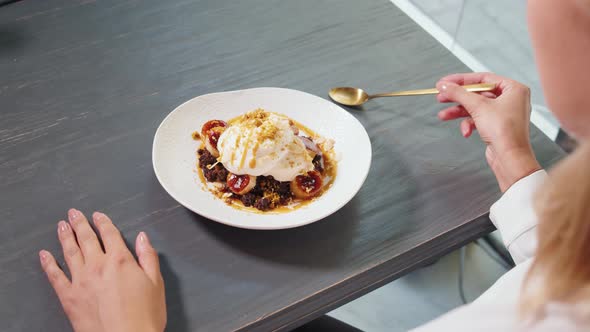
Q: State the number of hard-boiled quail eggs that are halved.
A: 0